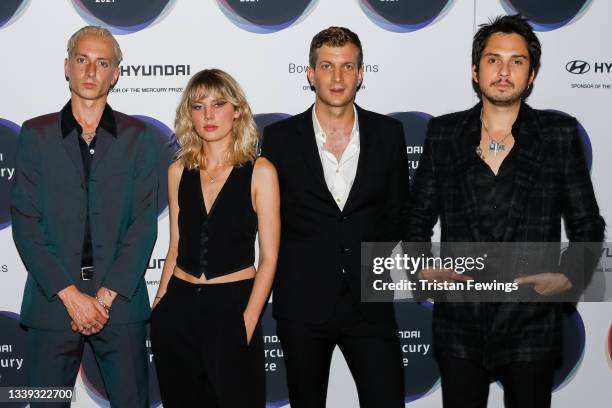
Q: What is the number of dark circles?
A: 15